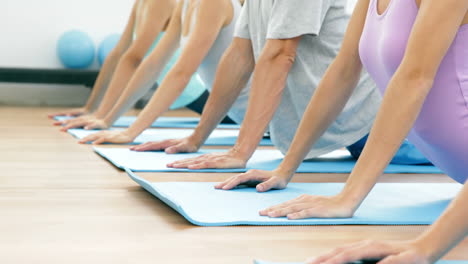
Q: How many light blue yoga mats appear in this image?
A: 5